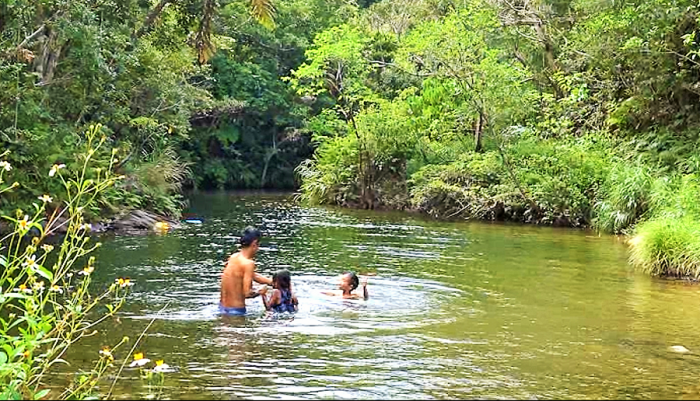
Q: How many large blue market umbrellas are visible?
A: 0